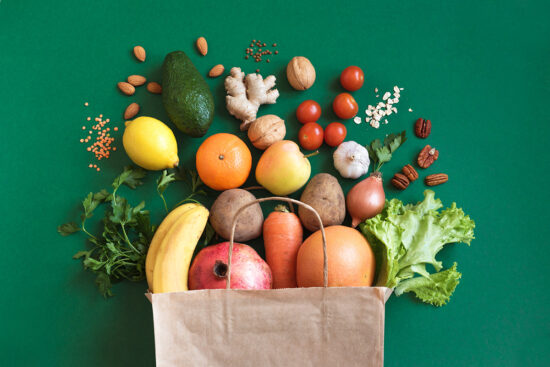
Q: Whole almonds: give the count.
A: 7